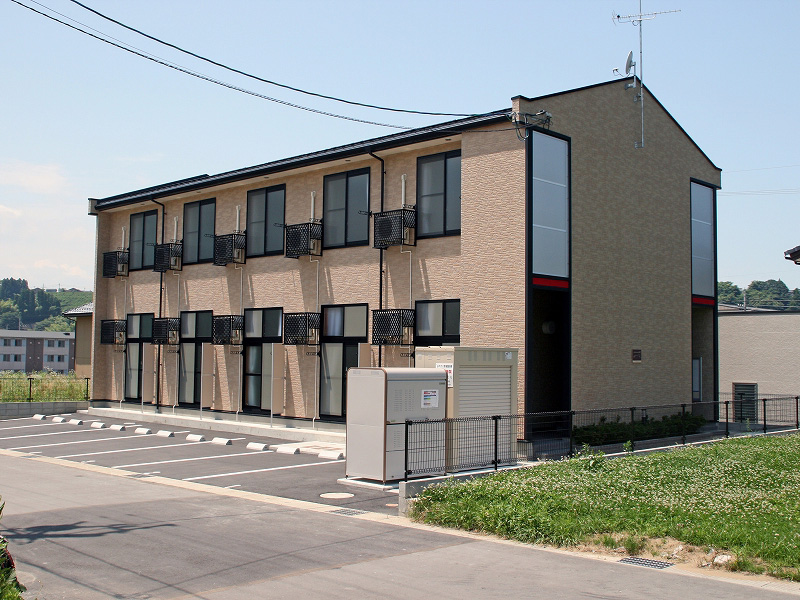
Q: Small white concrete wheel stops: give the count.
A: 12